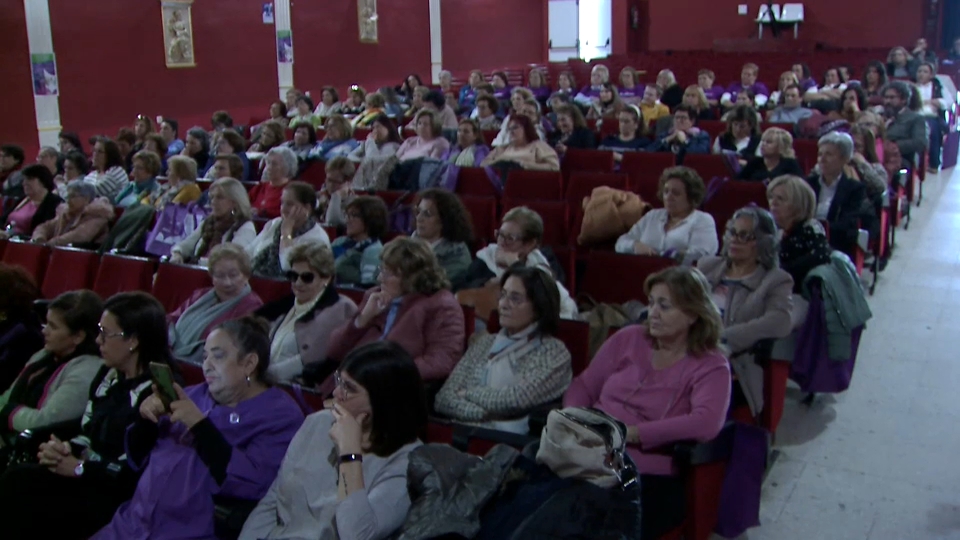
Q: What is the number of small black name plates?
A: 0